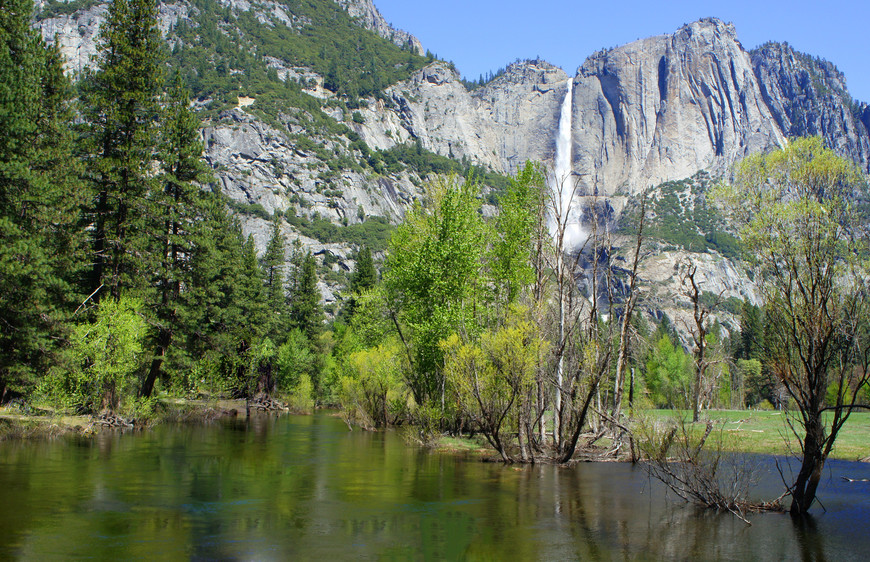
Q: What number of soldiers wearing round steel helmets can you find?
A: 0